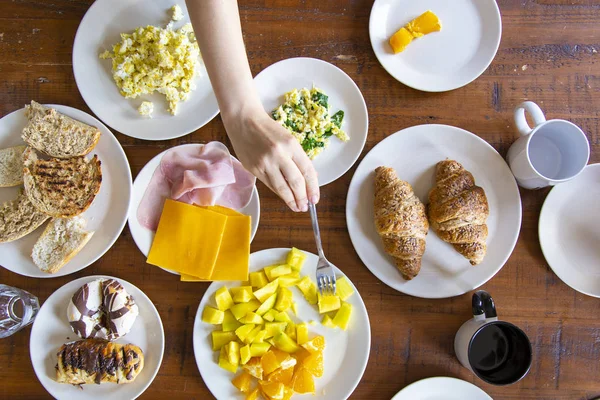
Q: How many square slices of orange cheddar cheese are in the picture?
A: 2